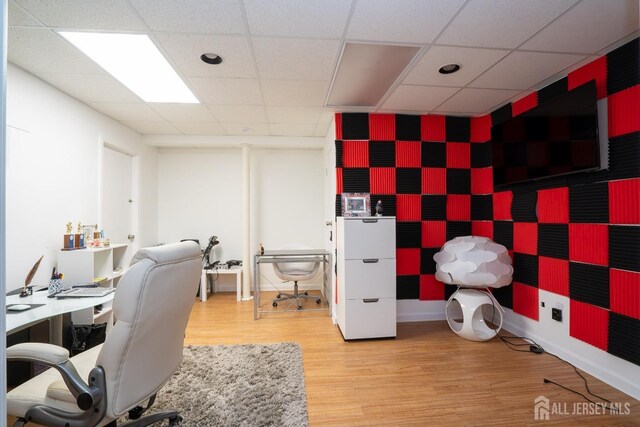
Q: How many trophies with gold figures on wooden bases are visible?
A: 2